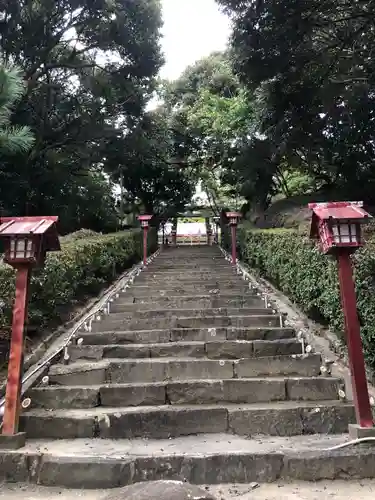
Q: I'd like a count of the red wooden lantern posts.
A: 4